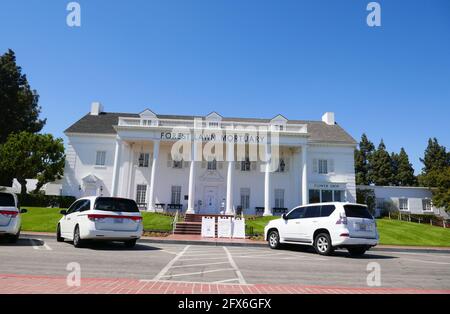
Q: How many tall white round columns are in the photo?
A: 6